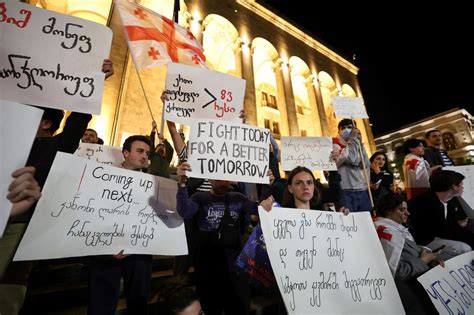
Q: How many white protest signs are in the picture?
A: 11